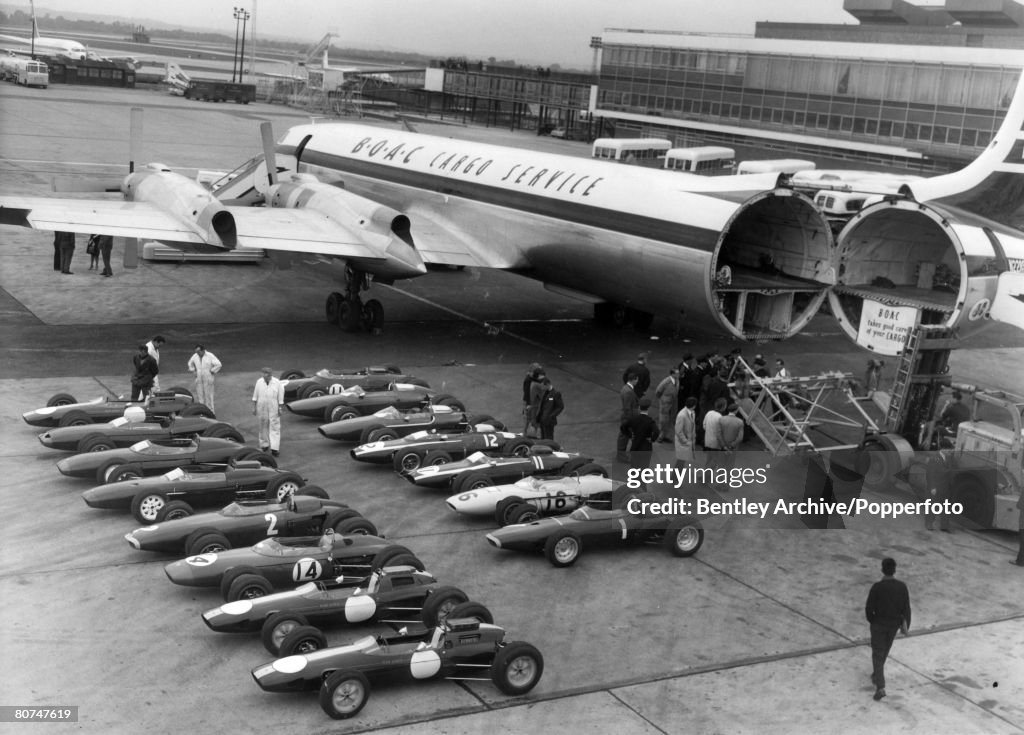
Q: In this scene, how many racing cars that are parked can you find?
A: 15